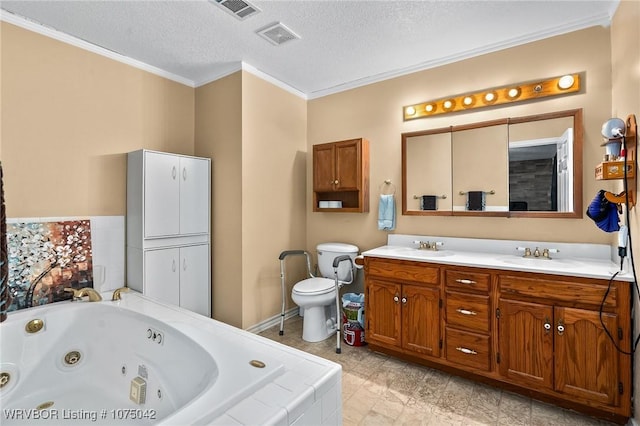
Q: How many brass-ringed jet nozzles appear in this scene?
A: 2